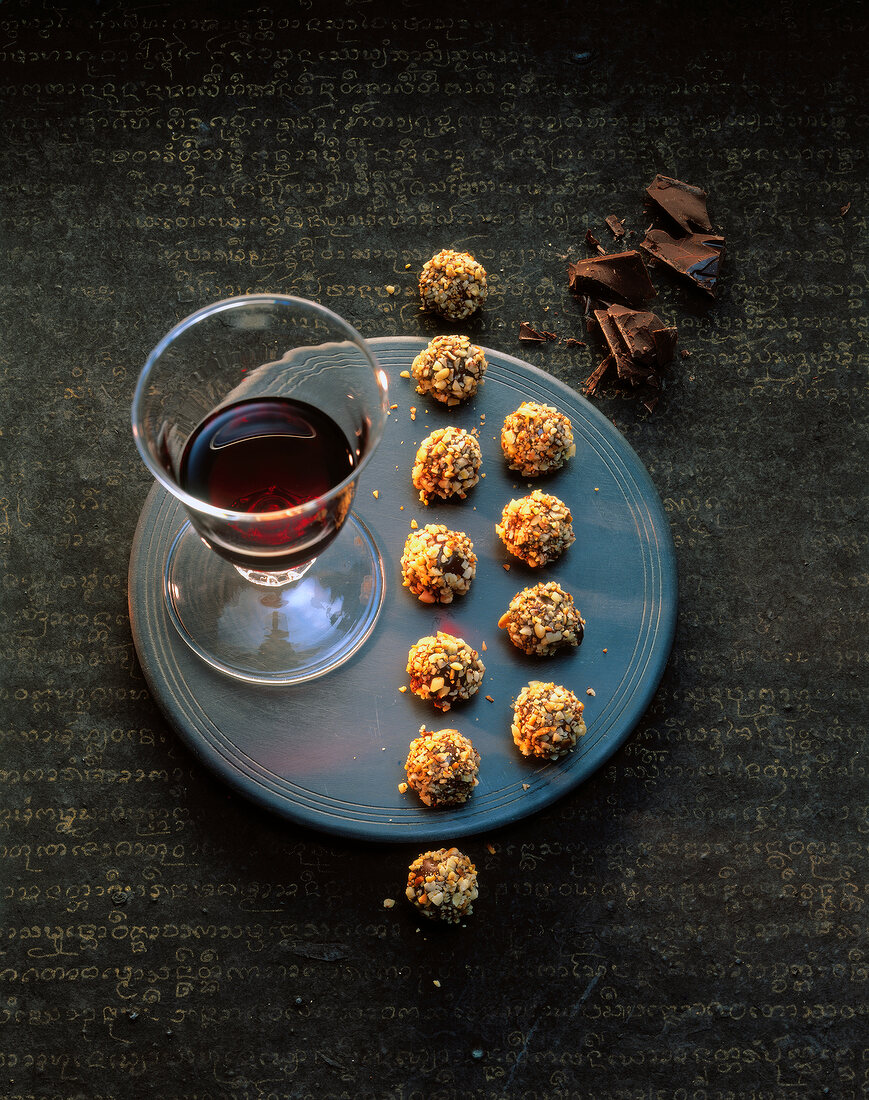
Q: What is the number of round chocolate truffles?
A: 11